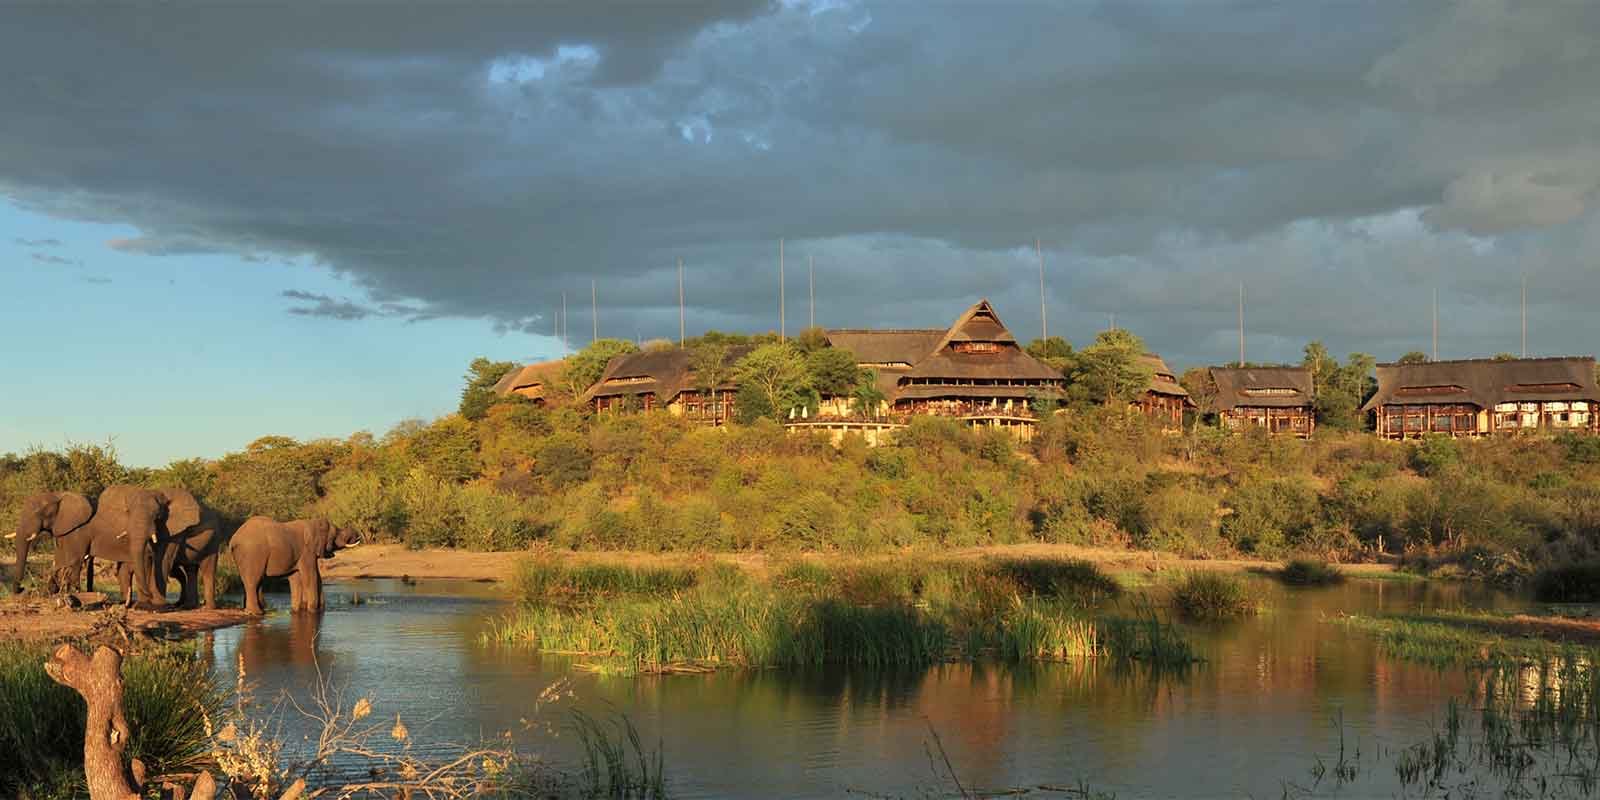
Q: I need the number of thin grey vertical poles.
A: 11